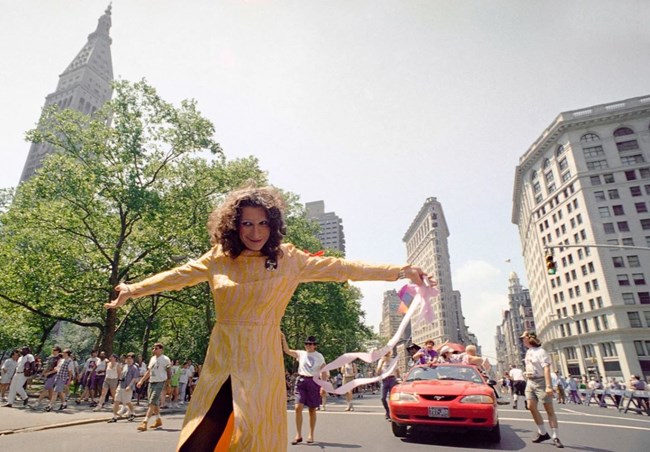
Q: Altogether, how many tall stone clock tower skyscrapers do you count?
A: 1